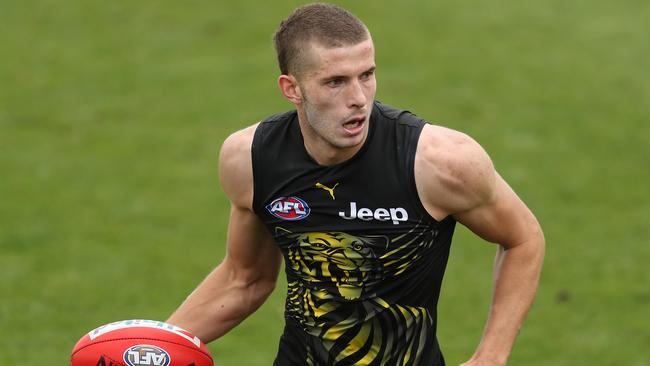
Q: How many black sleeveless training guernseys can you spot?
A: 1